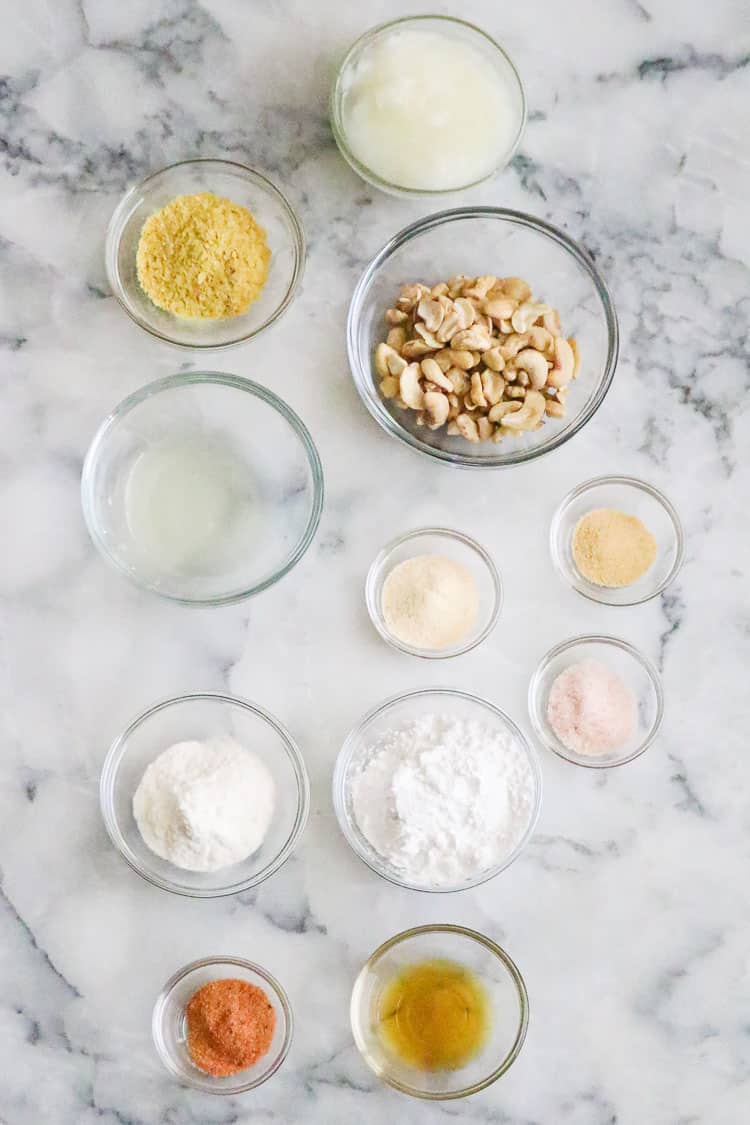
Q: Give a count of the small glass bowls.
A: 4